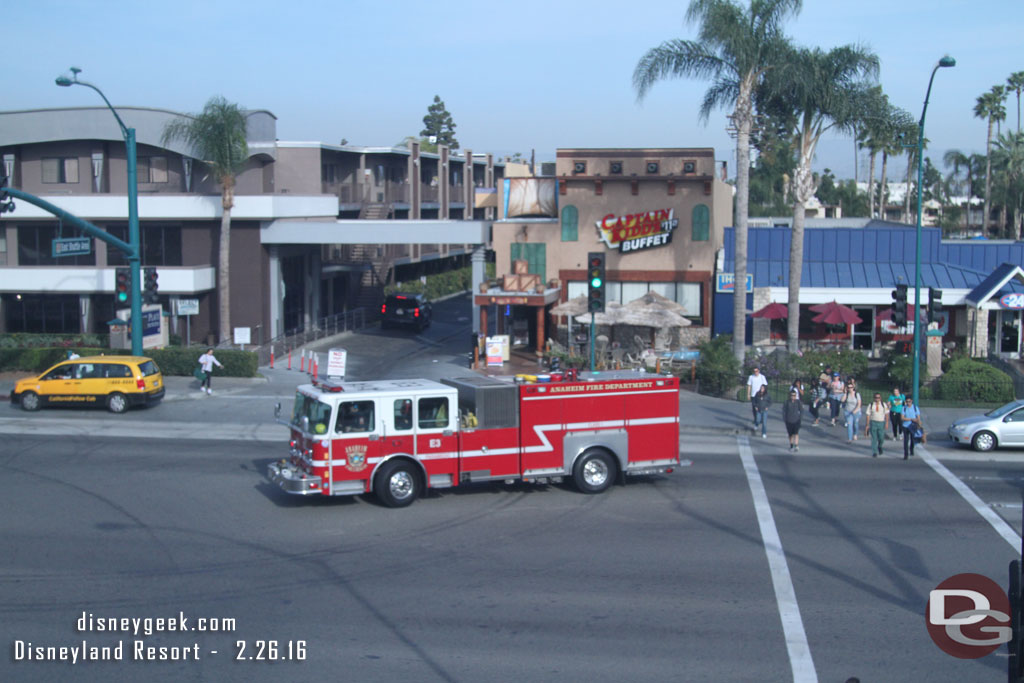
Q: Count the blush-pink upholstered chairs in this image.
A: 0